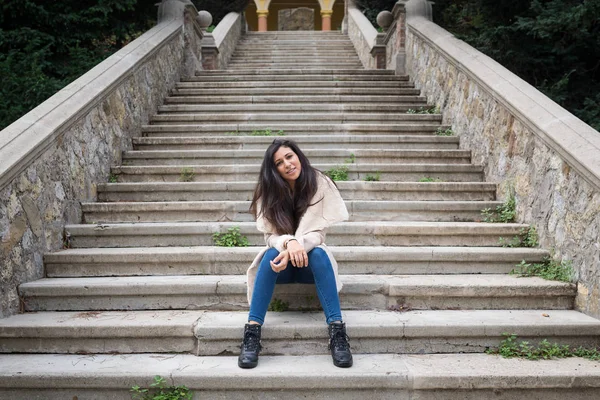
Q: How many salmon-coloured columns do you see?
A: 2